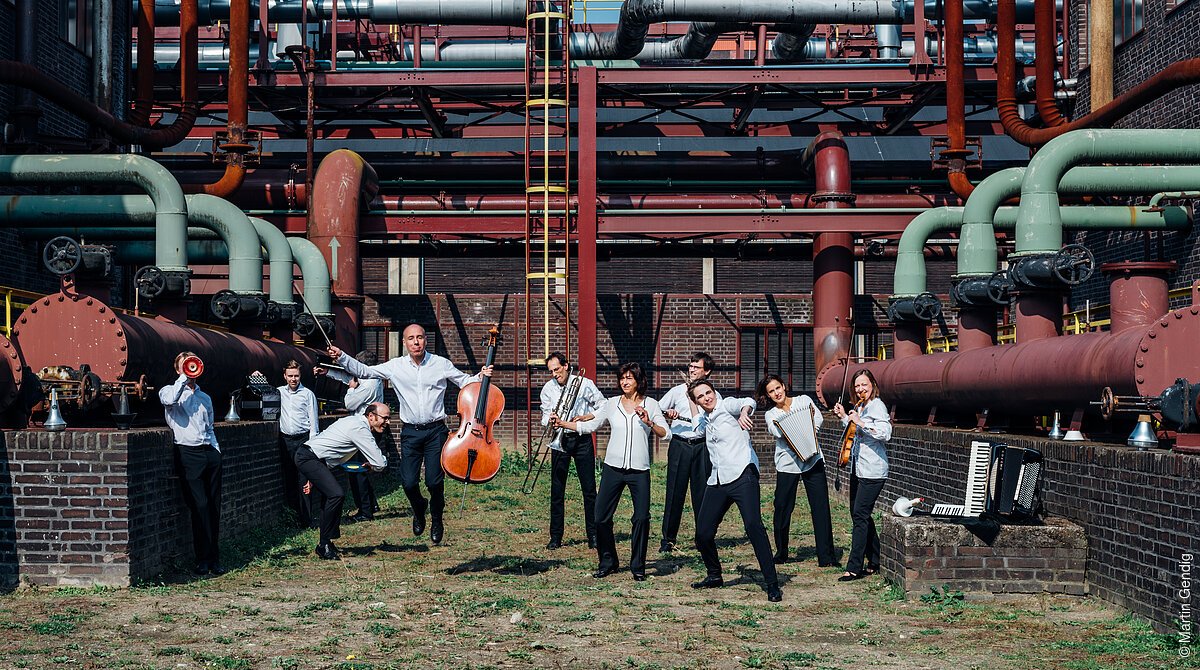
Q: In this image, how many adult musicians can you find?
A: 11